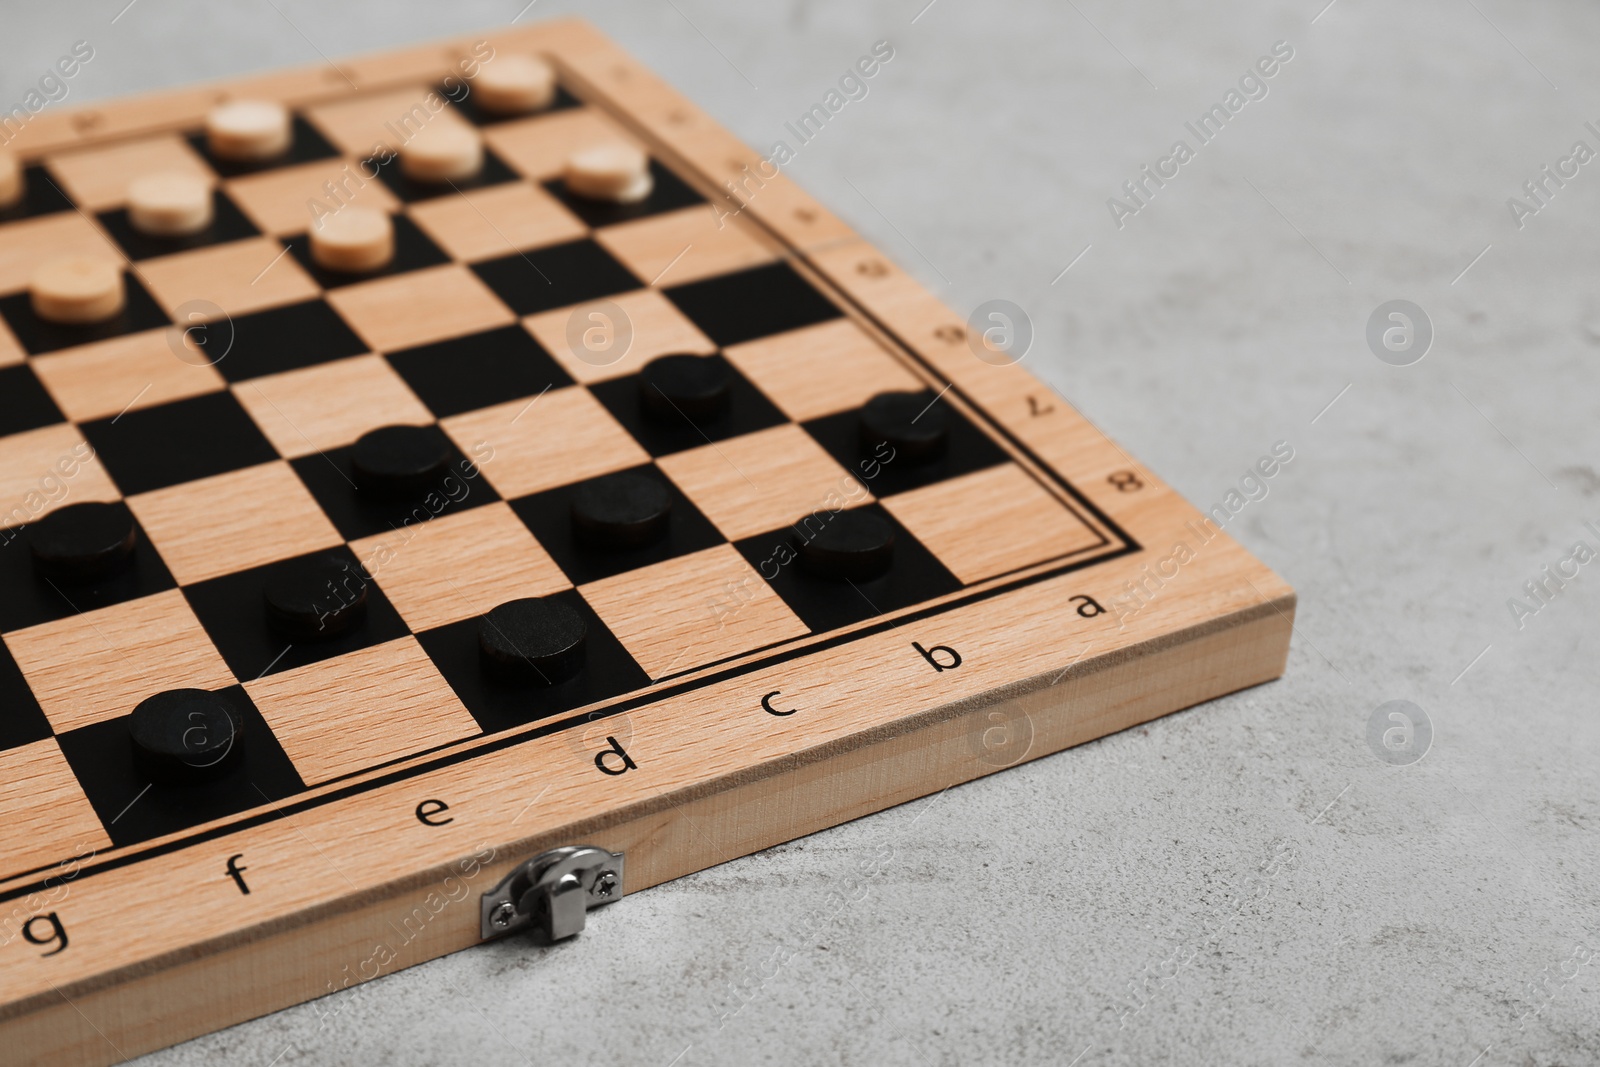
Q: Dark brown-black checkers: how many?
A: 9